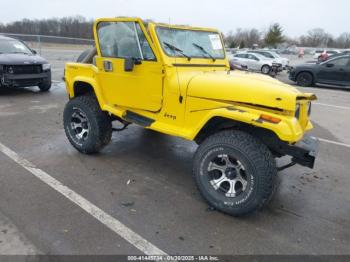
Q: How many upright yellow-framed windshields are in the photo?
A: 1